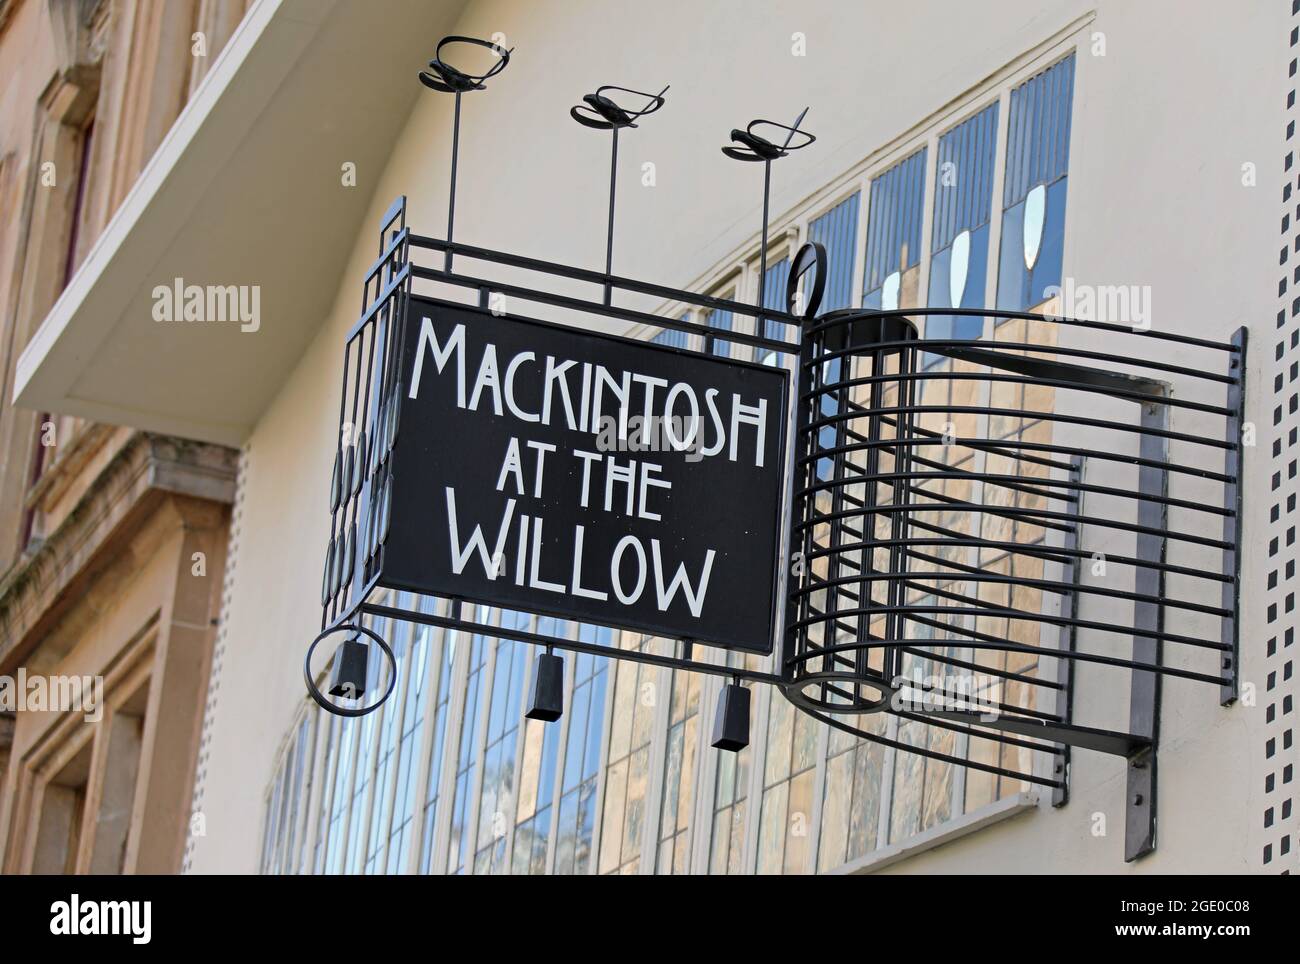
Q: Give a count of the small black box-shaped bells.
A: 3